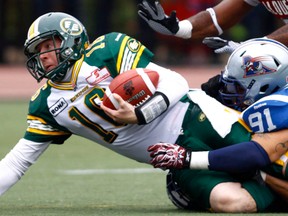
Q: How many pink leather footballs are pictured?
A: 0